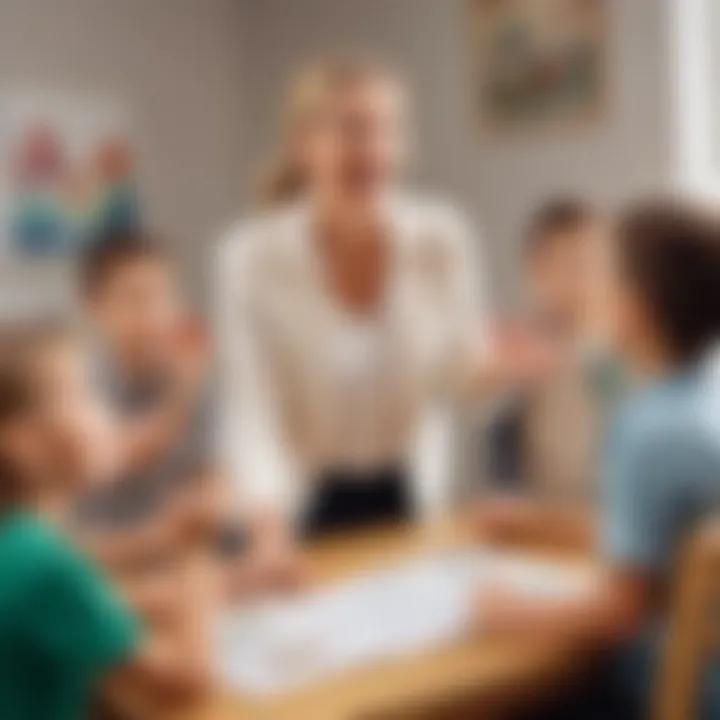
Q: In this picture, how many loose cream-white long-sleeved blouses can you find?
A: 1